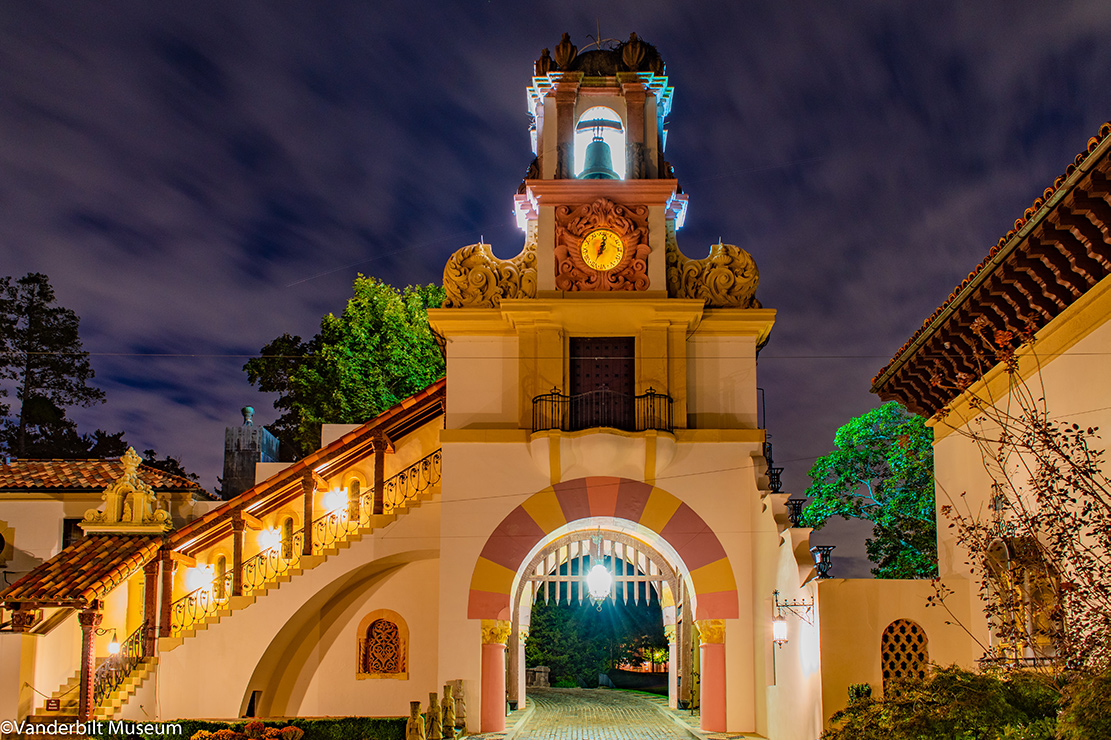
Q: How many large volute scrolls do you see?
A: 2